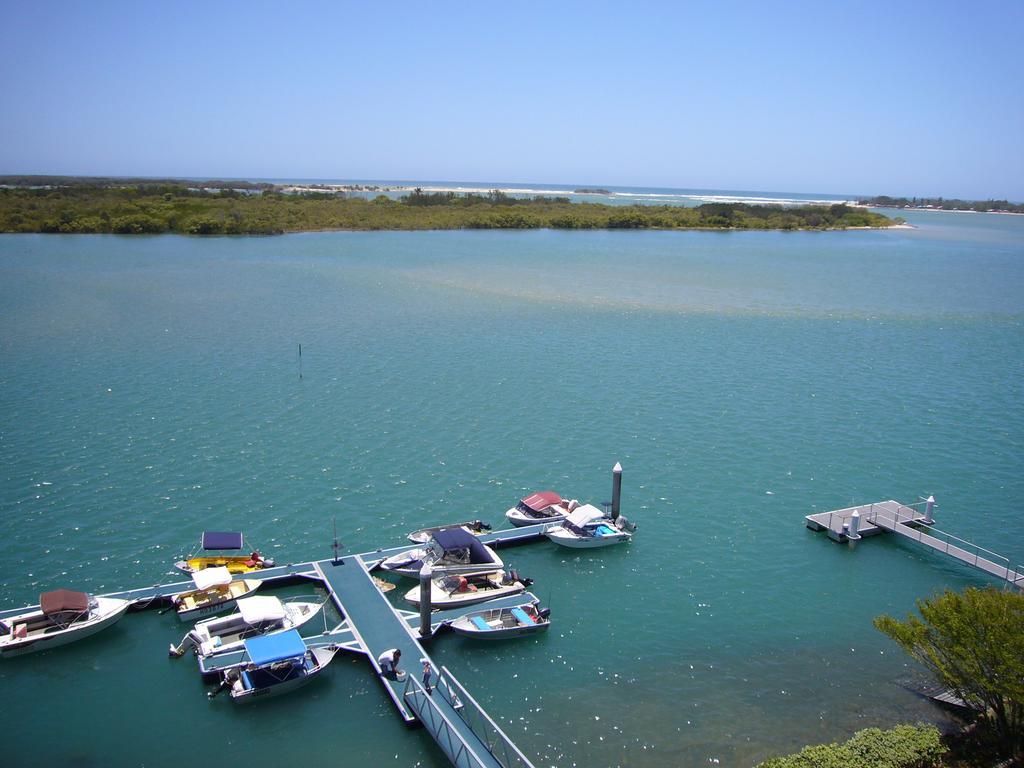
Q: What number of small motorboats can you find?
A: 11